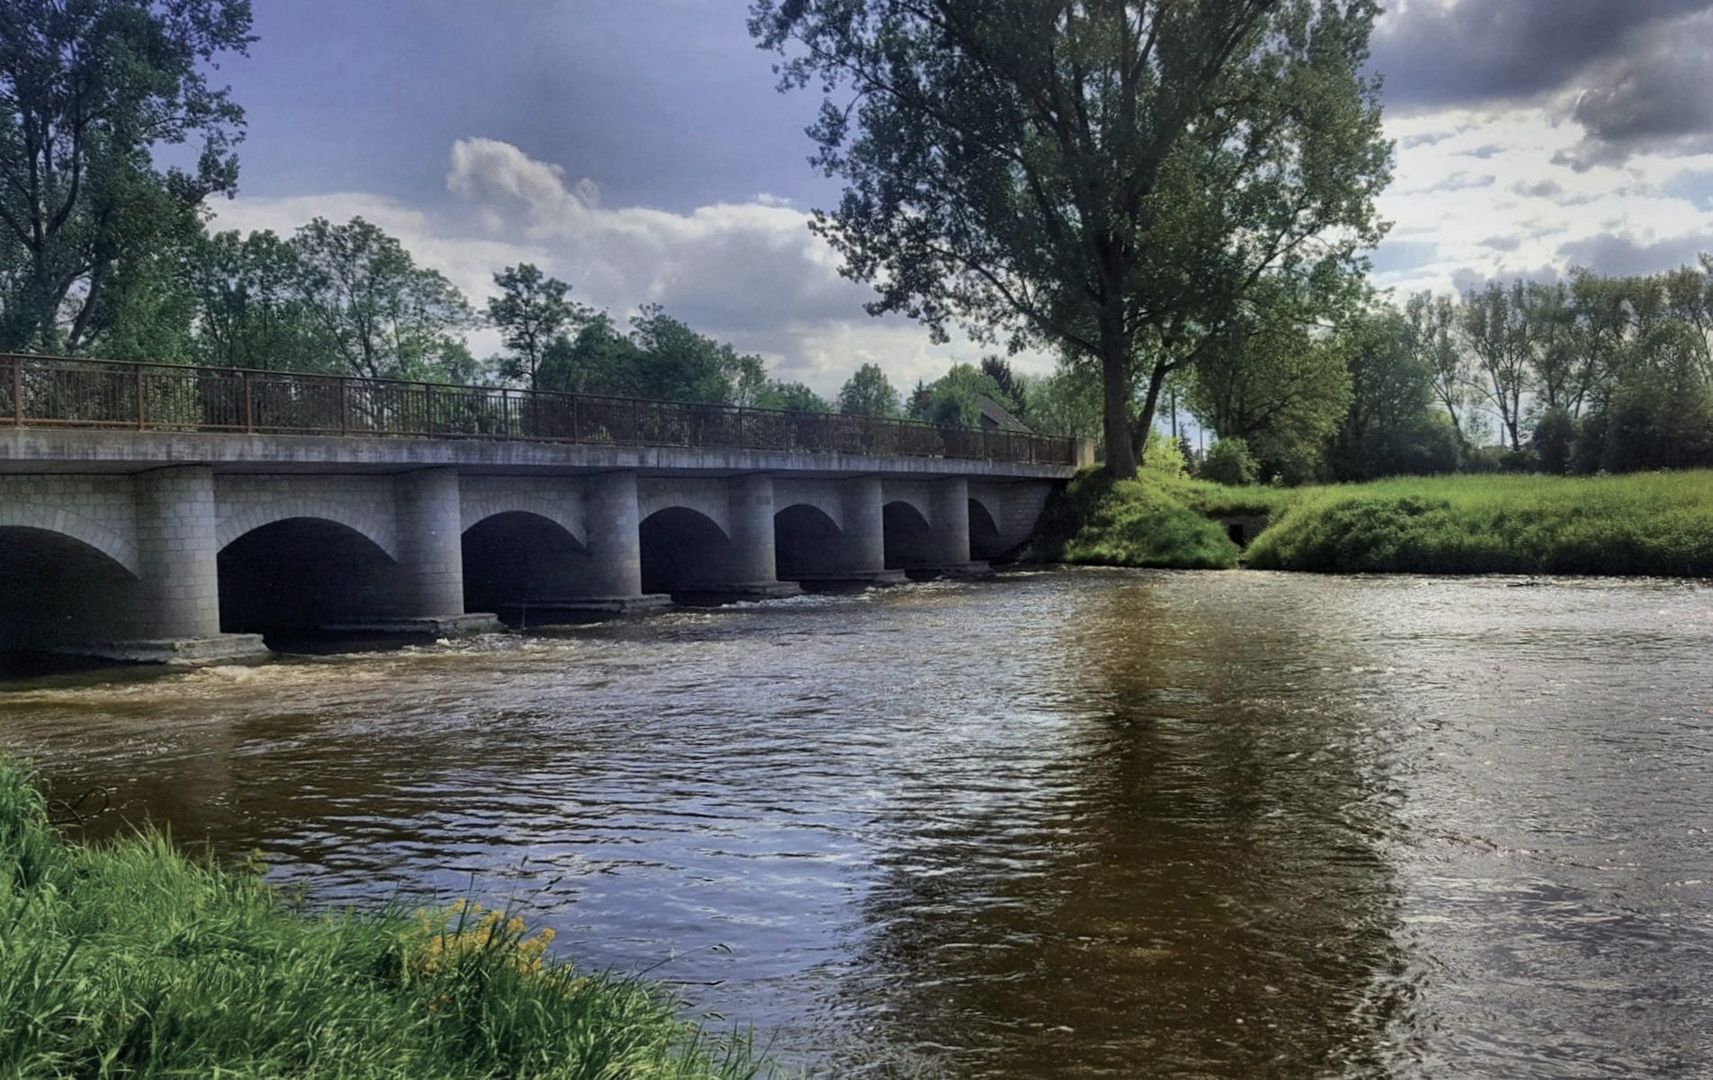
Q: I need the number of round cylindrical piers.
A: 6